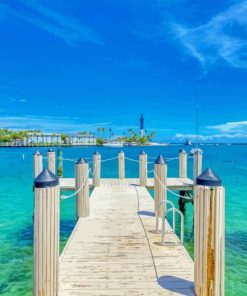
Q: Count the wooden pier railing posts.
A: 11